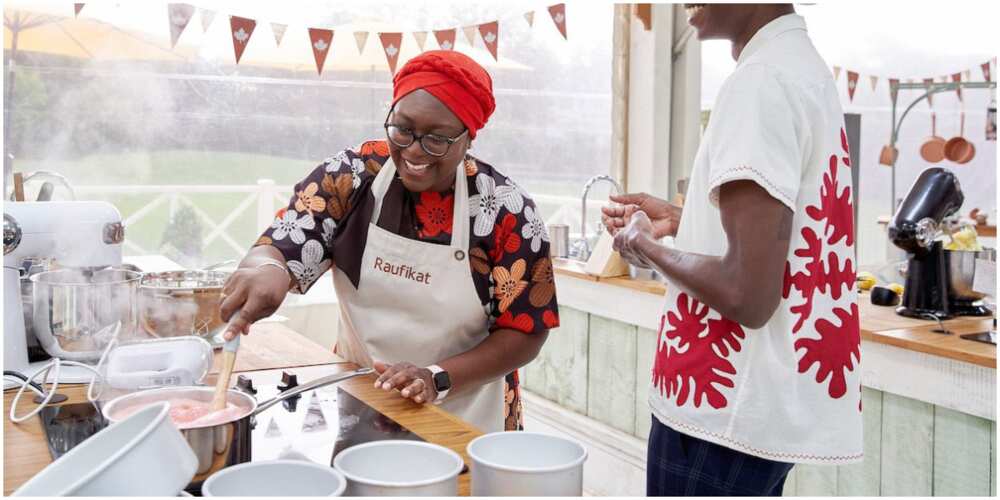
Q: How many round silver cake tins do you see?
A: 4